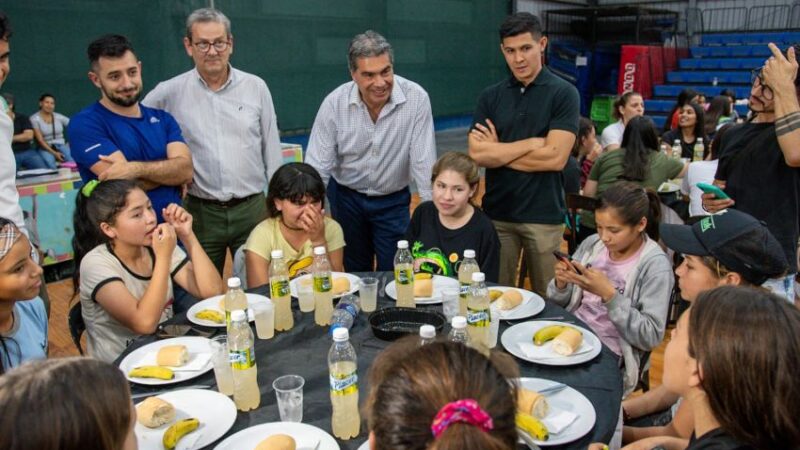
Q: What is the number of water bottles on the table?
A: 11